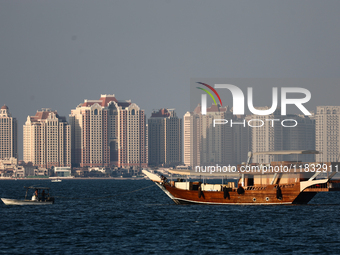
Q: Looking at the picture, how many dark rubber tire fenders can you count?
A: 4